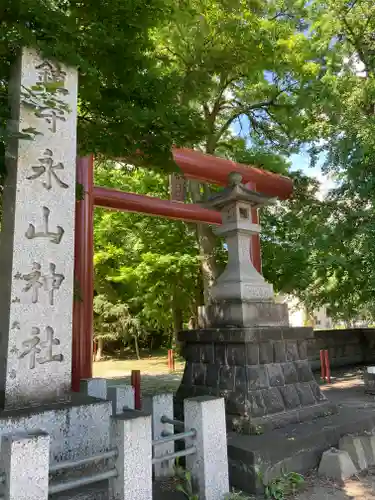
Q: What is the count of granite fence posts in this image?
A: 6